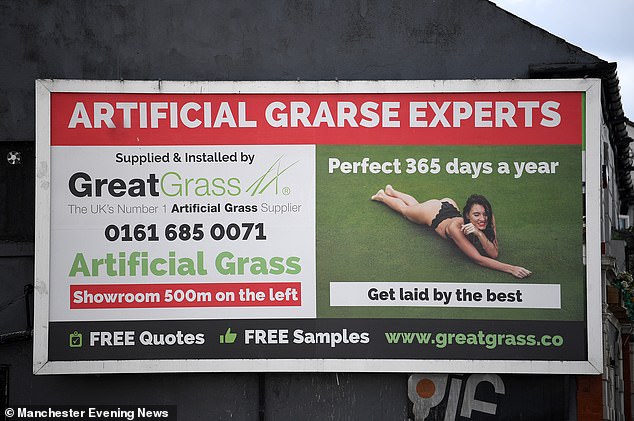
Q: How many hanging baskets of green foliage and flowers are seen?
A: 1